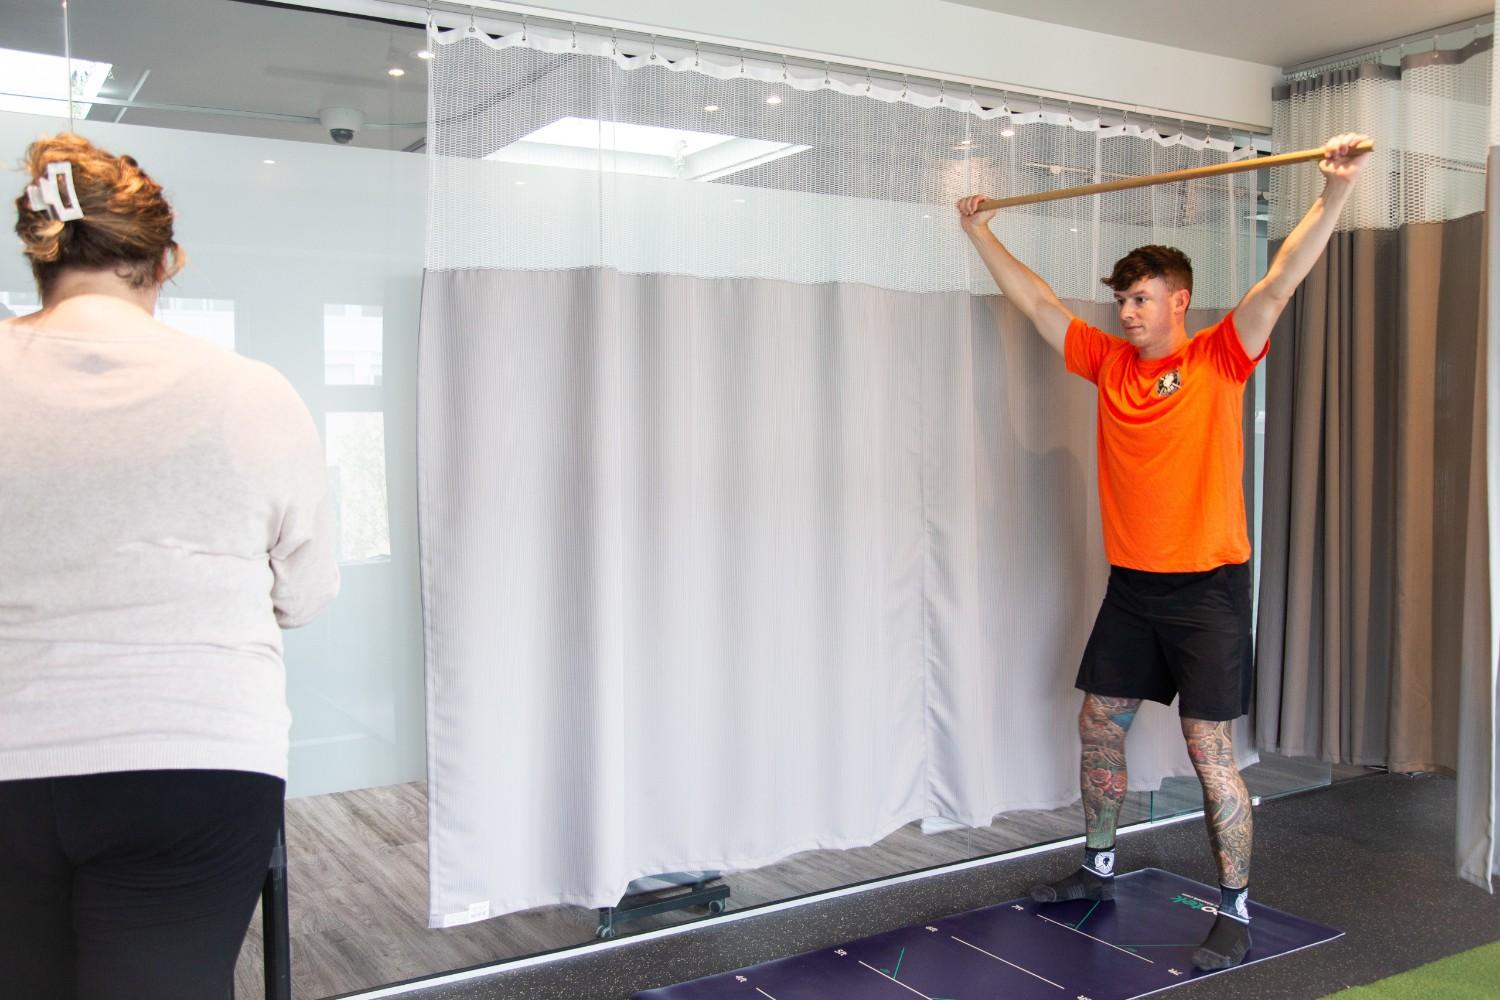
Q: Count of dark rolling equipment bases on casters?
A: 1